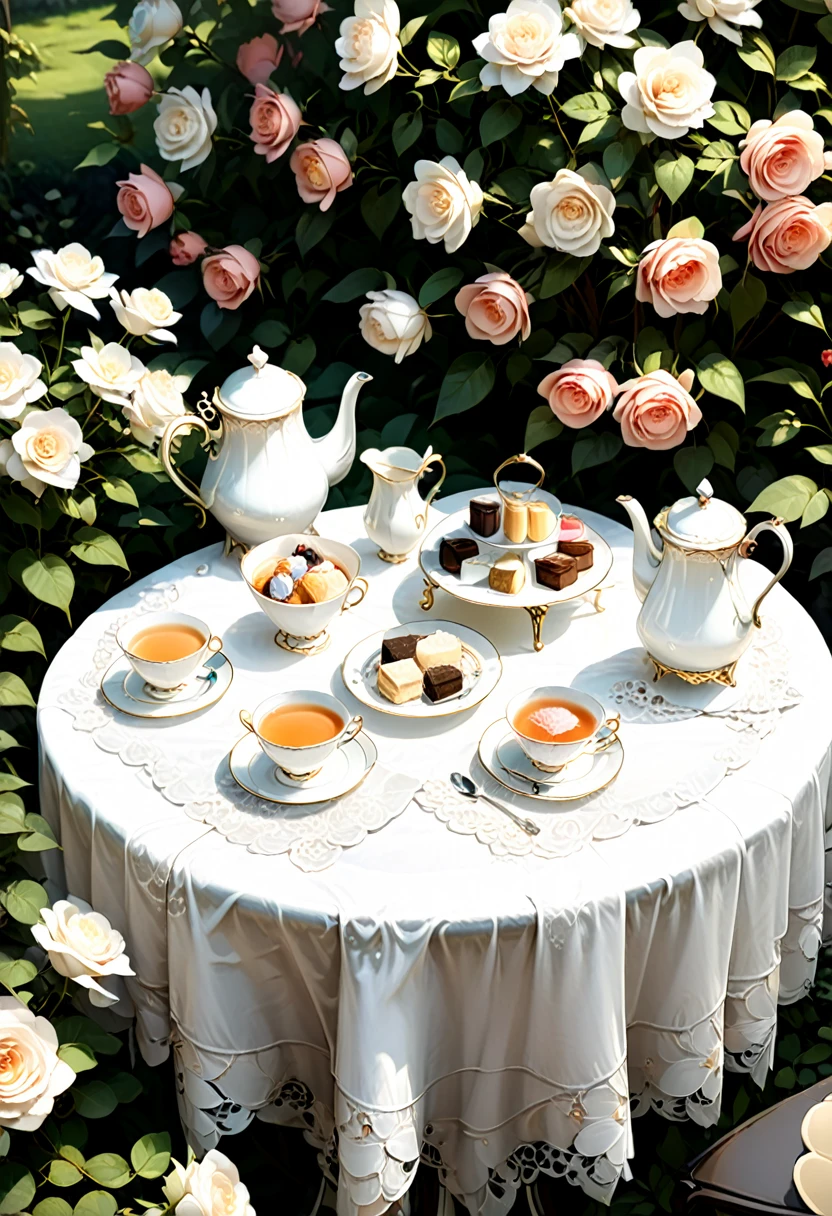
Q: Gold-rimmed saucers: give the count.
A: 3